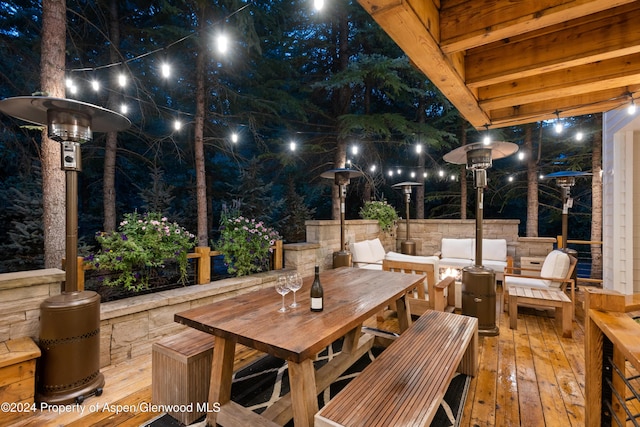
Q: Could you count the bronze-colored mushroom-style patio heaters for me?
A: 5